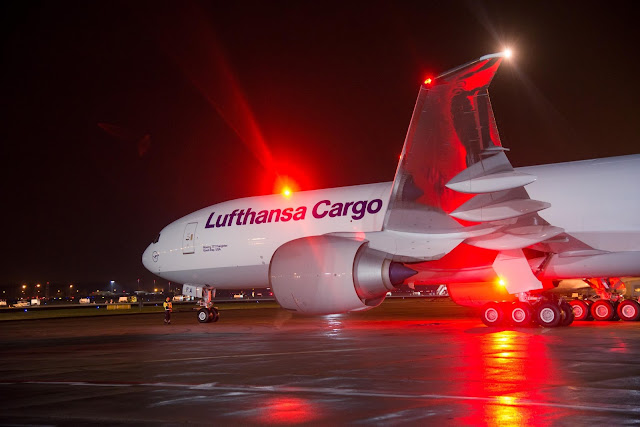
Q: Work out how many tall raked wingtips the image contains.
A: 1